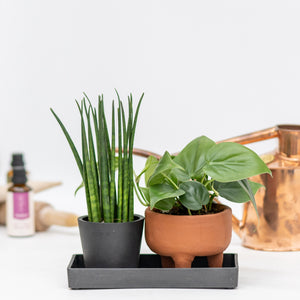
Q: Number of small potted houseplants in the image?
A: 2